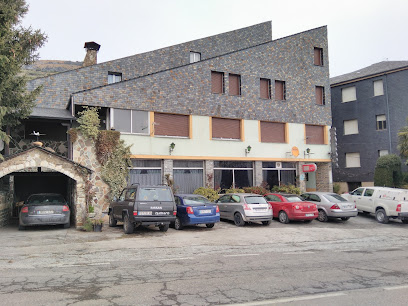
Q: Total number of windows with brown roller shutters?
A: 10